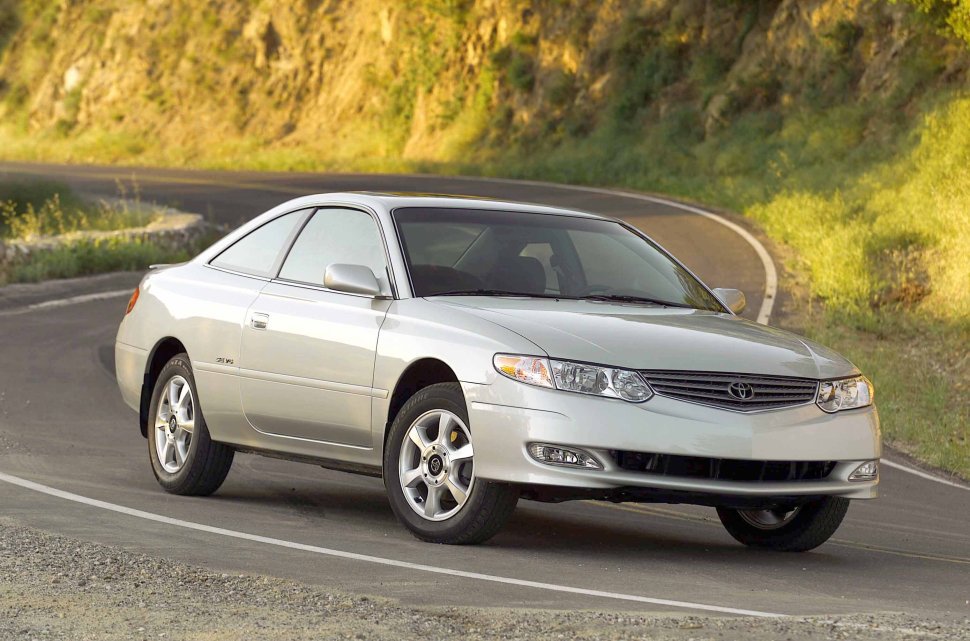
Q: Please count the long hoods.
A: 1